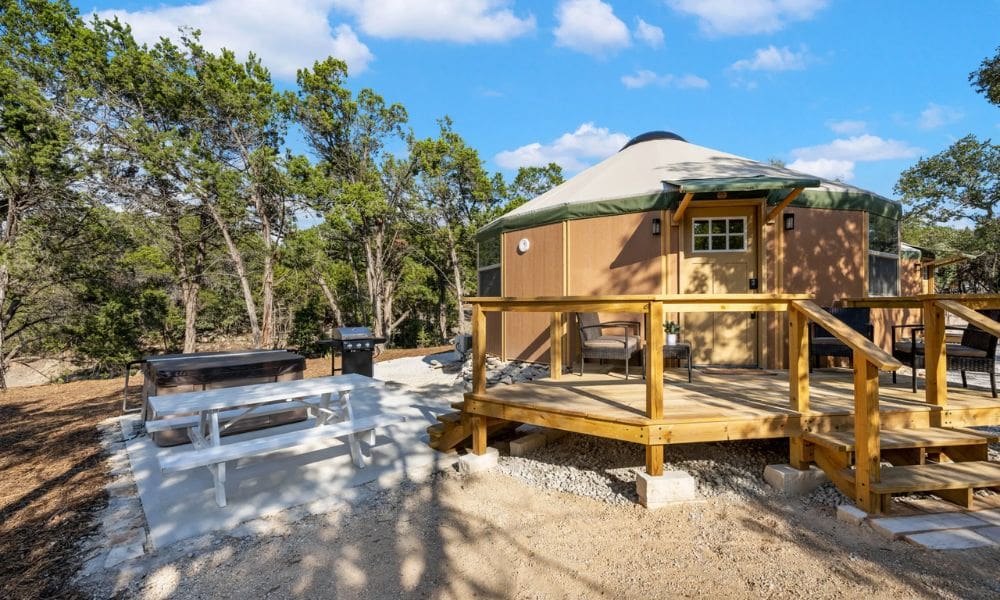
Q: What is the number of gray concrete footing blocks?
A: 3